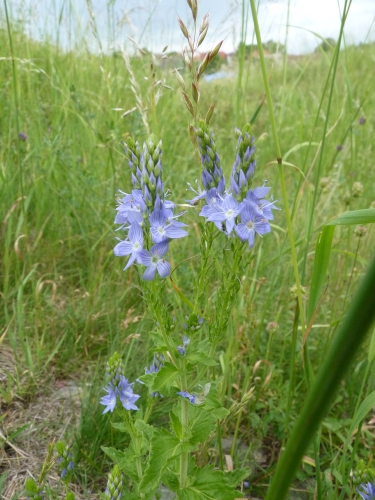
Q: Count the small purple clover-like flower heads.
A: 3